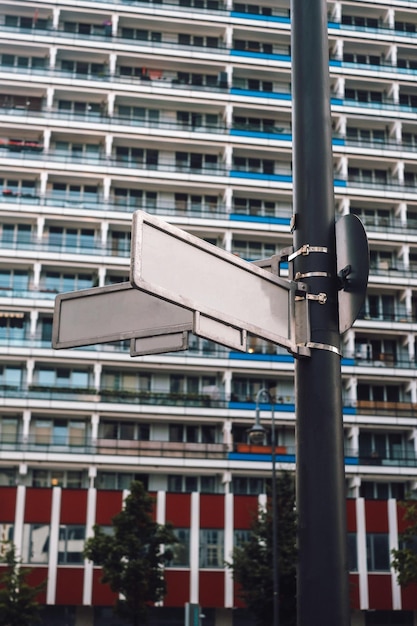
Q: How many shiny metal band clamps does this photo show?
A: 4